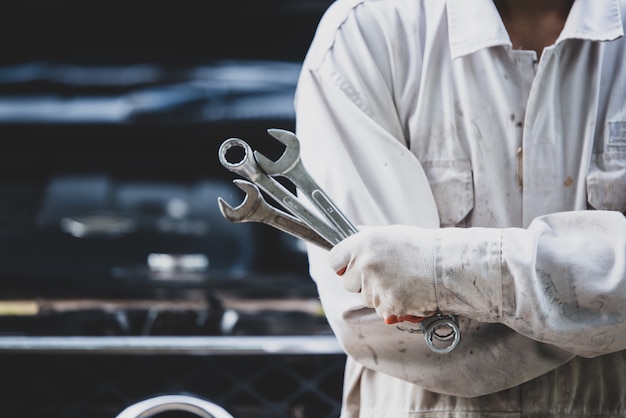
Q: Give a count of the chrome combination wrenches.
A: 3